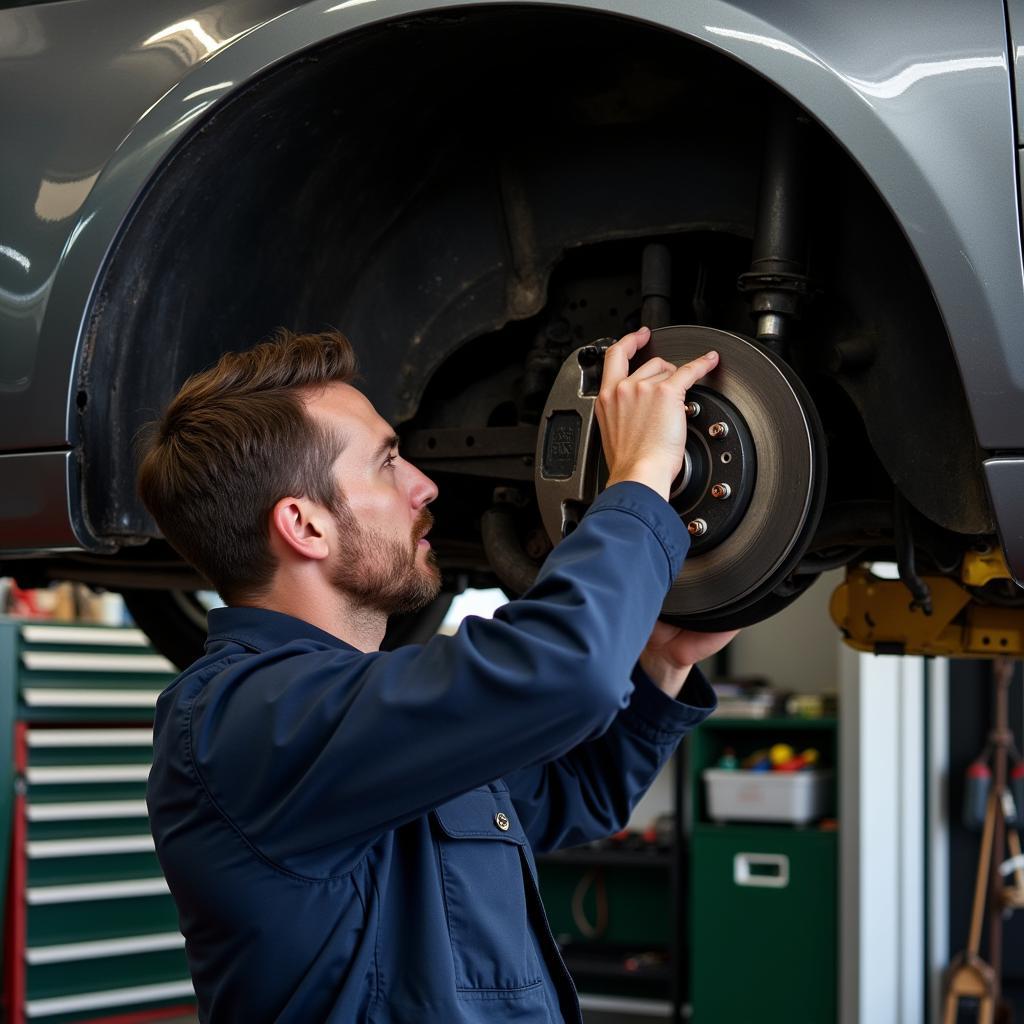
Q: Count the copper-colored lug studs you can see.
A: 4